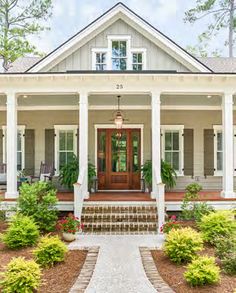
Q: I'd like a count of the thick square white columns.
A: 4